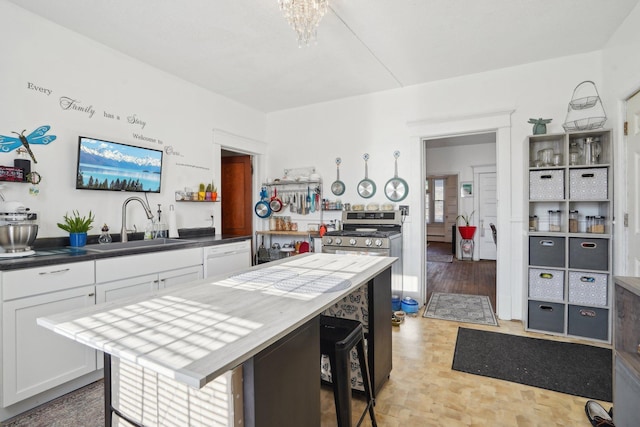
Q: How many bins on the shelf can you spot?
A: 8